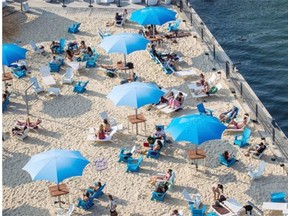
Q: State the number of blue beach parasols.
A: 6